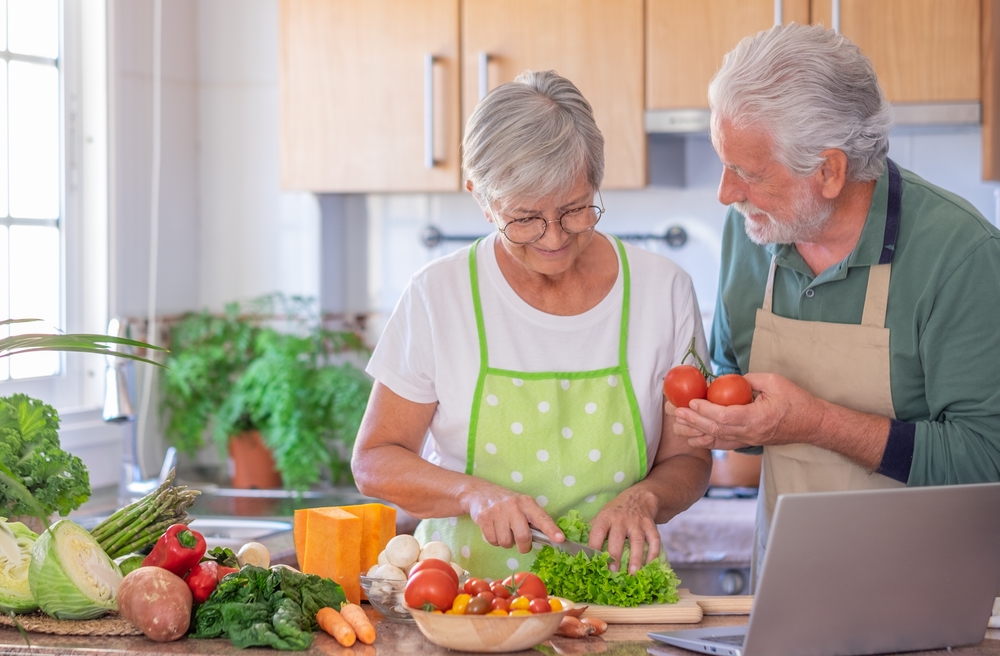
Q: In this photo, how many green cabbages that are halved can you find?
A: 2